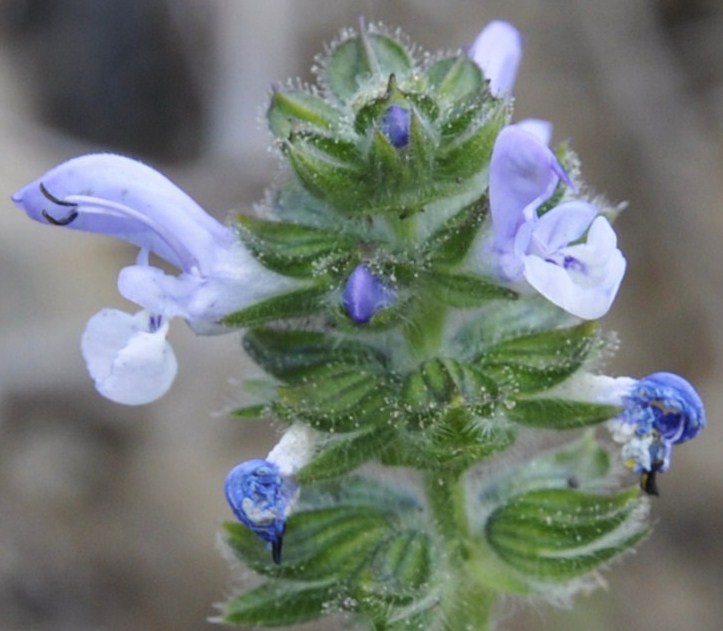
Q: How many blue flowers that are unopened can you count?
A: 2